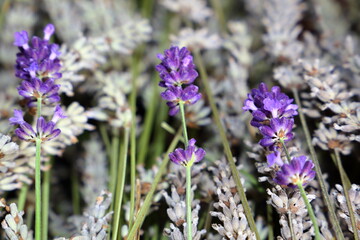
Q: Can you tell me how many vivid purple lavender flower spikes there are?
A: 3